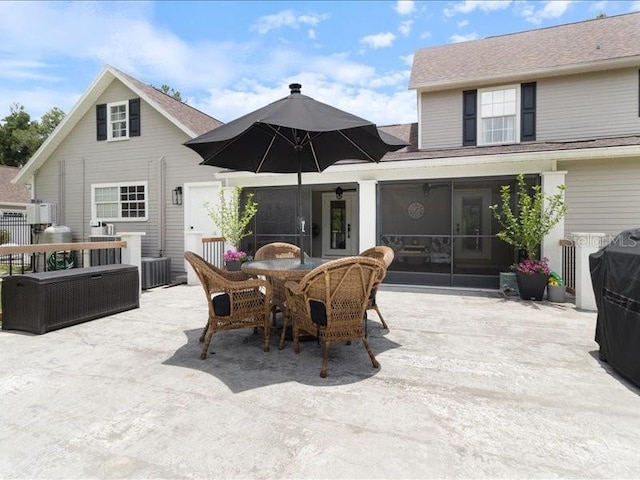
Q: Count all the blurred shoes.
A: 0